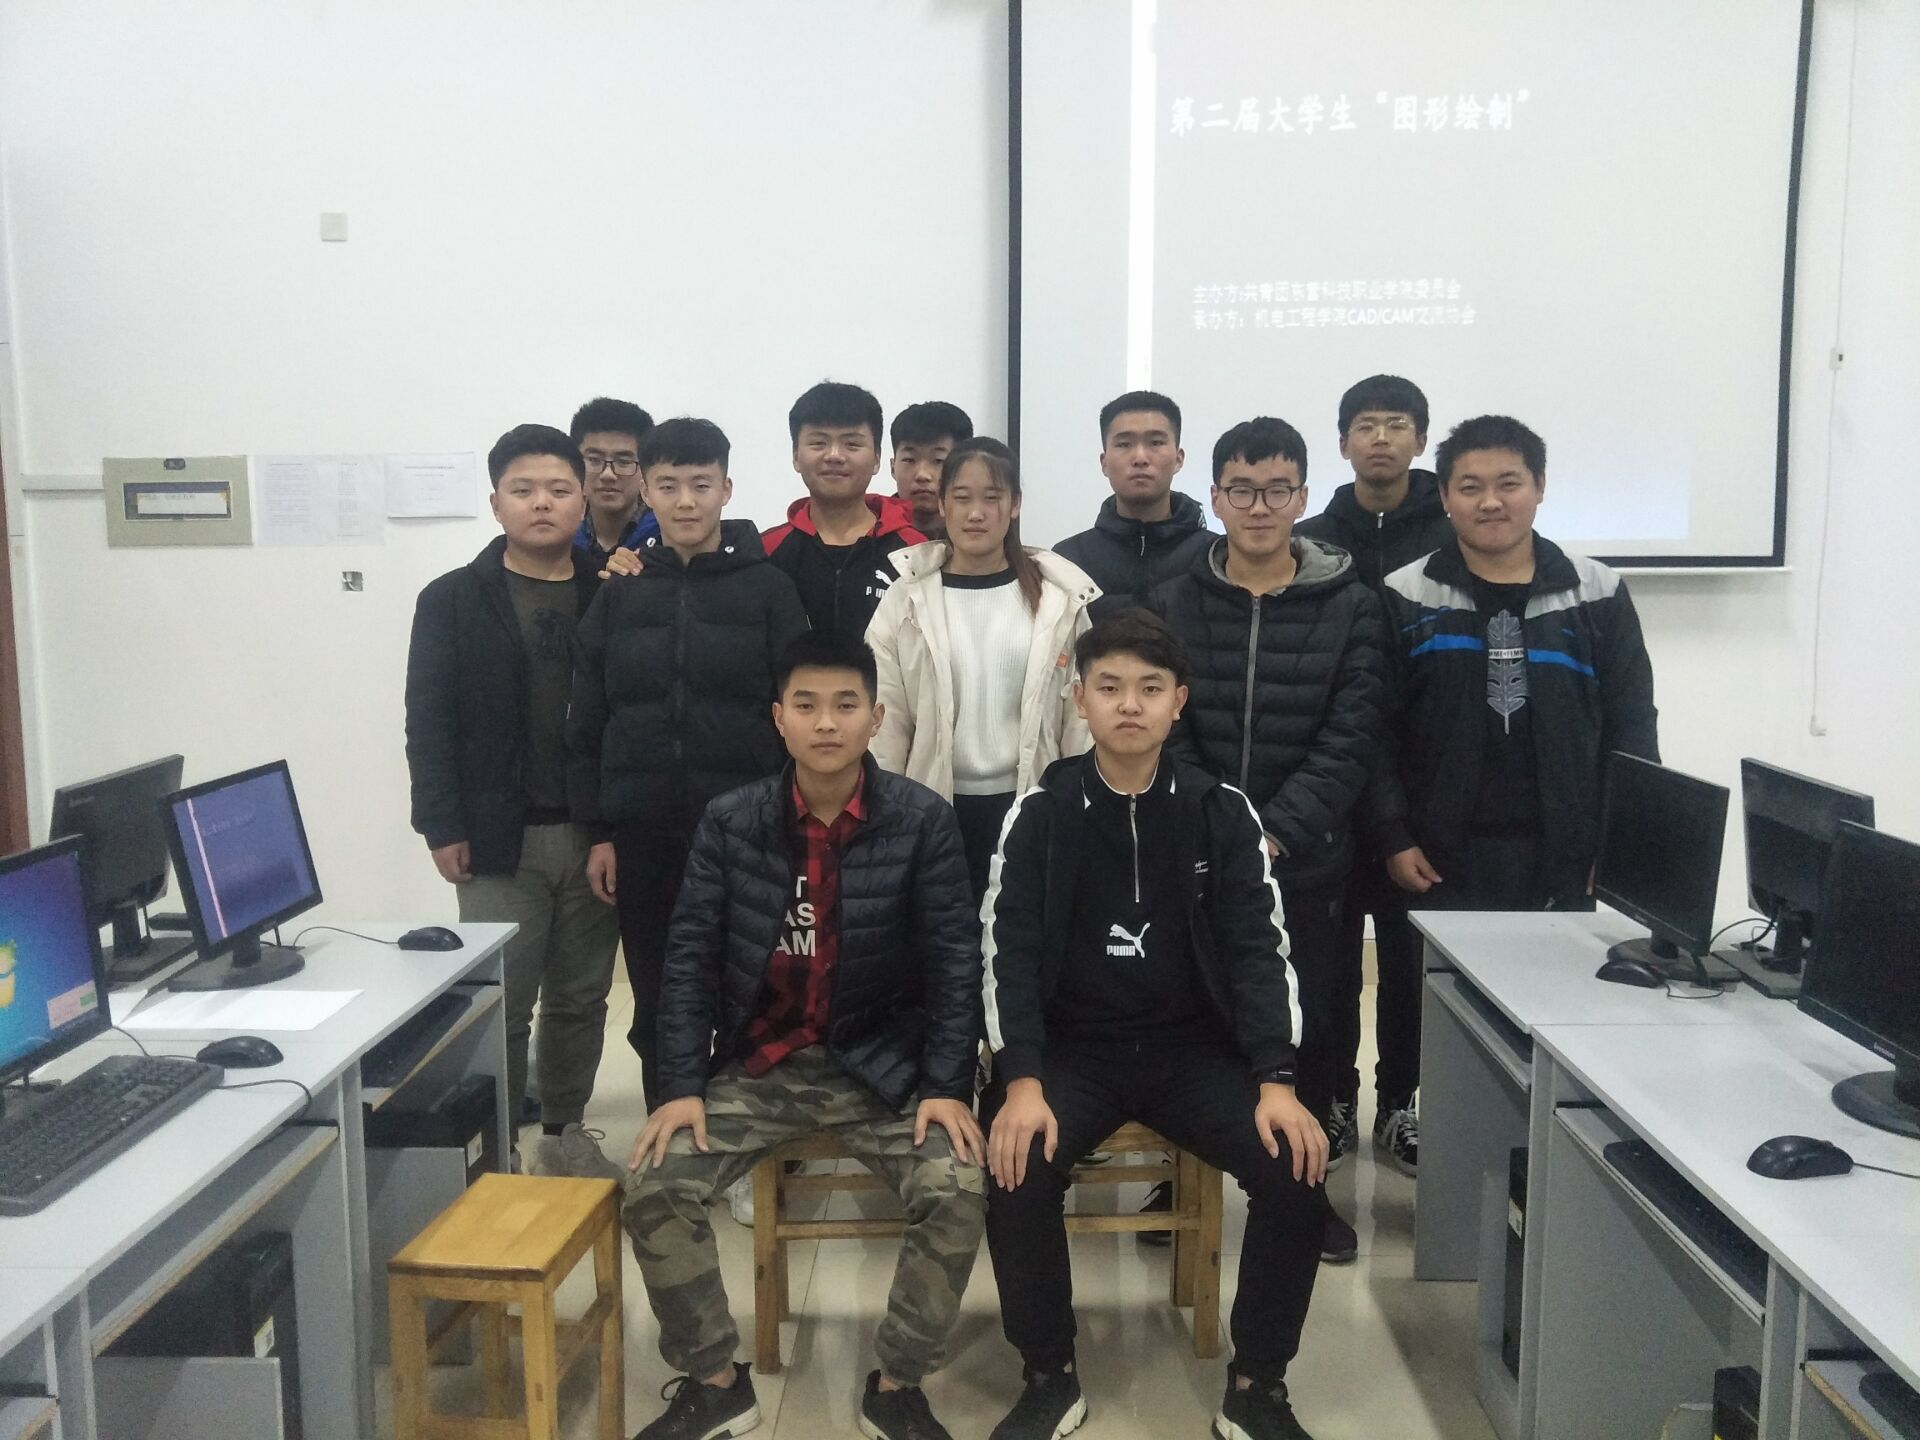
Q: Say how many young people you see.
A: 12